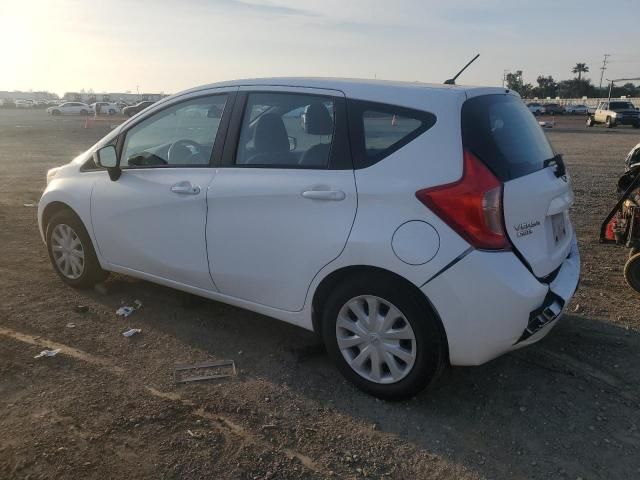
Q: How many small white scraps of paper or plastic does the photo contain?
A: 3